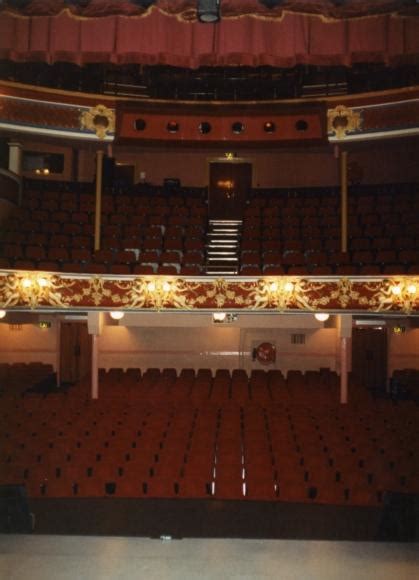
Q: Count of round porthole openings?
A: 6